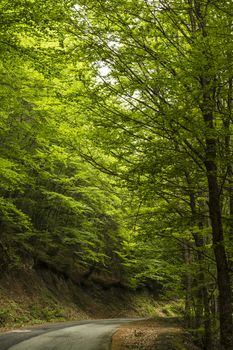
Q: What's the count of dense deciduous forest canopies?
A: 1